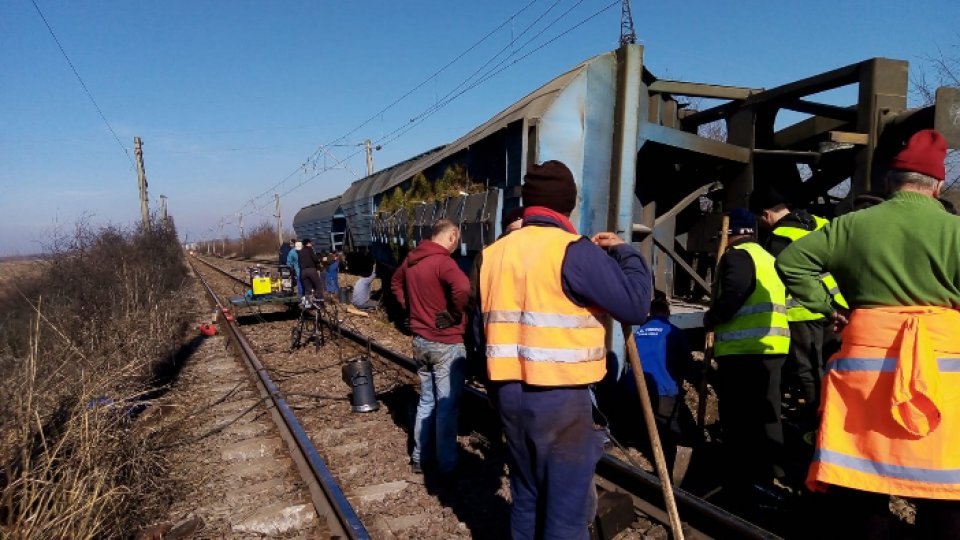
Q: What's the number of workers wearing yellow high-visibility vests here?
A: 2